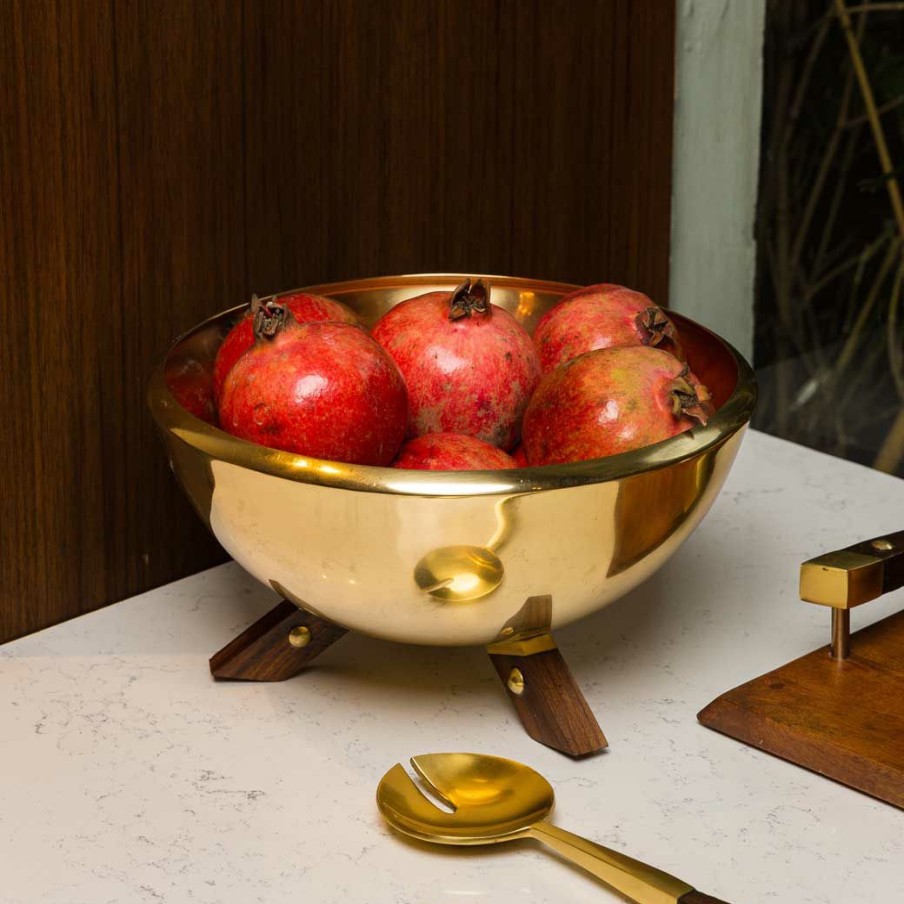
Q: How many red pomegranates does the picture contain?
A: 6